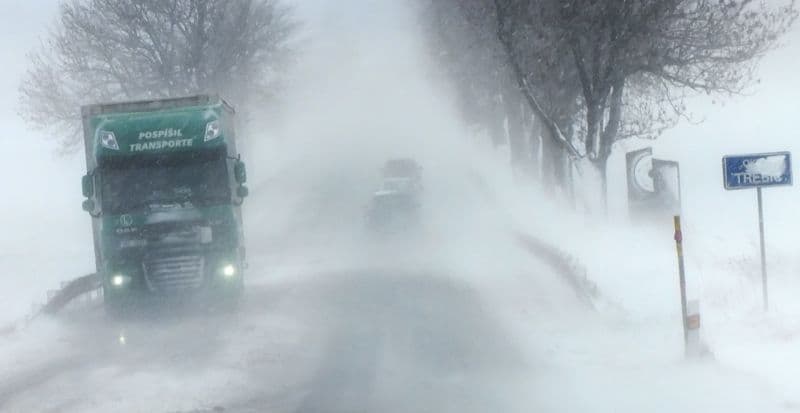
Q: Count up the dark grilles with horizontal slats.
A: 1